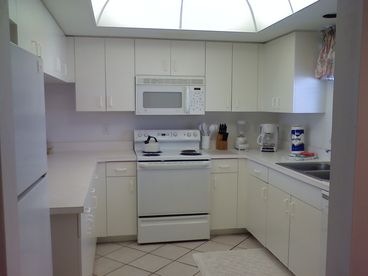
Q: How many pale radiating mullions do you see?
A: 4